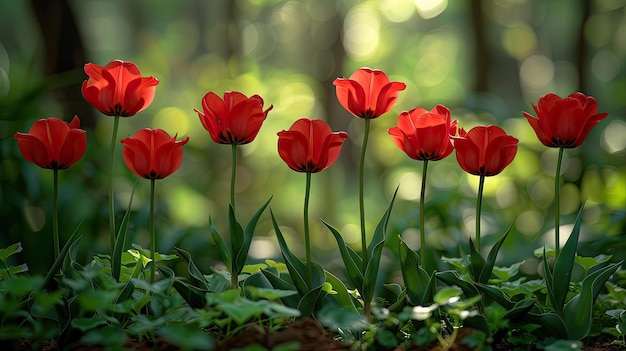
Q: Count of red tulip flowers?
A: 9